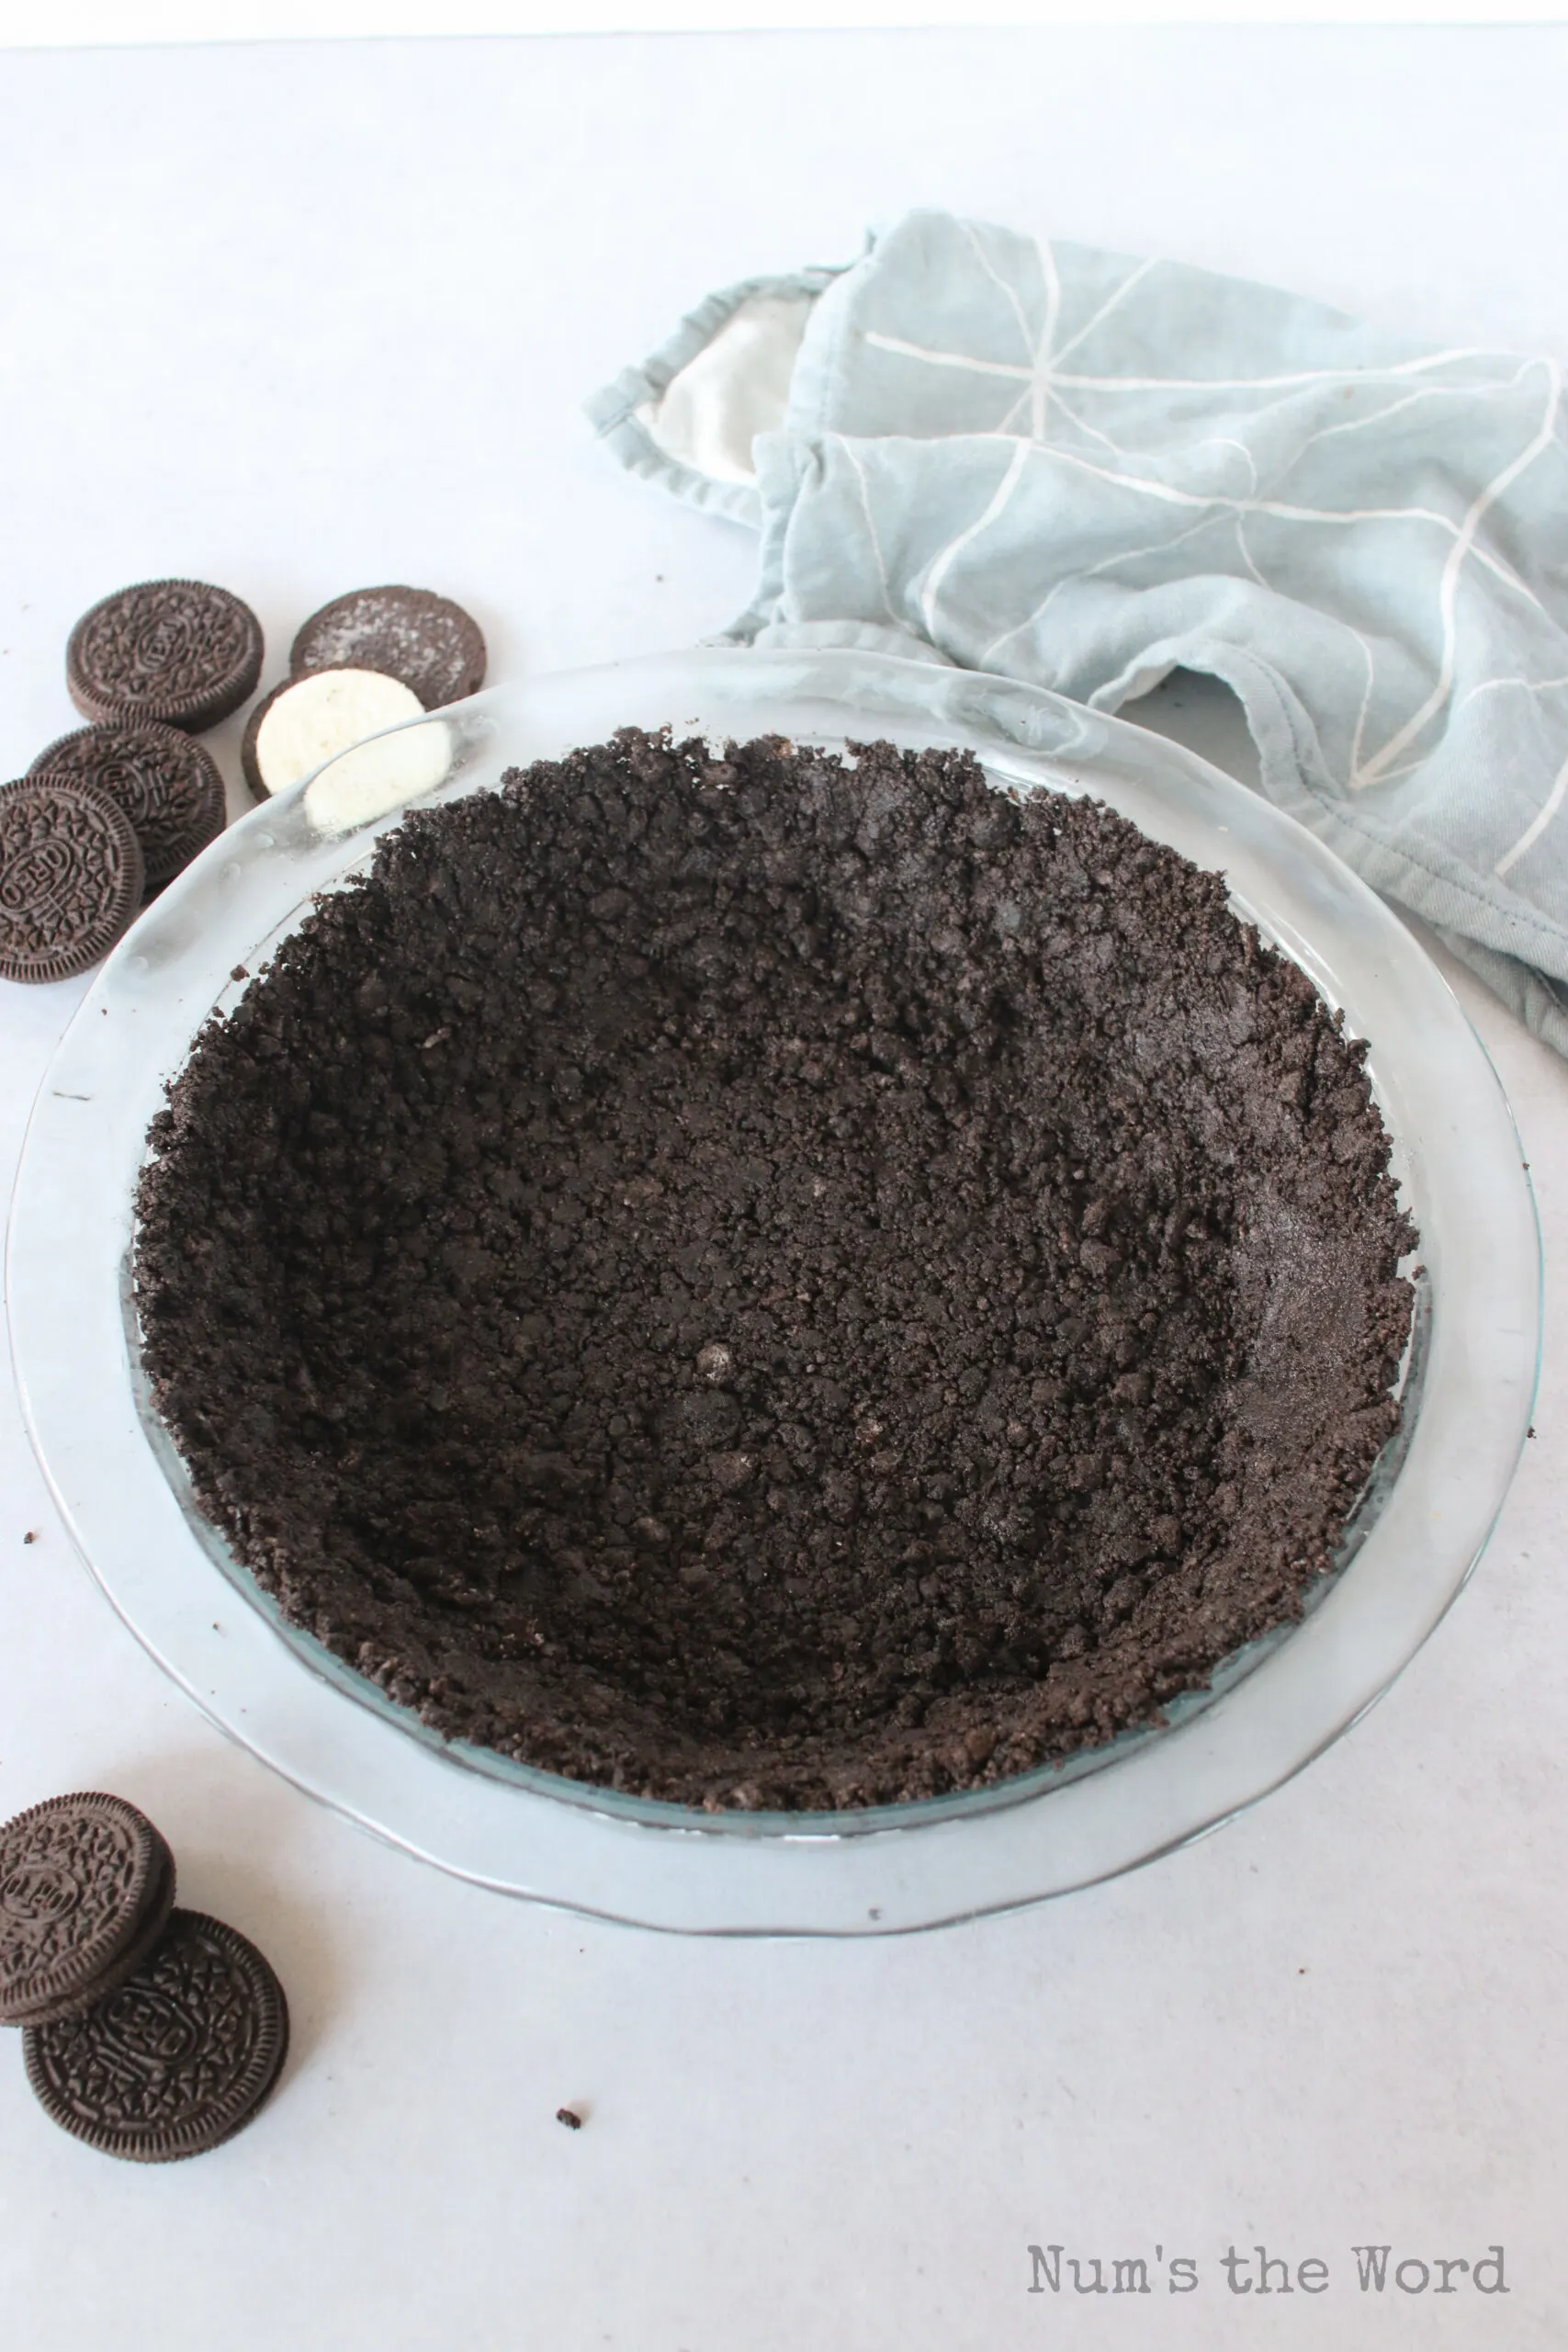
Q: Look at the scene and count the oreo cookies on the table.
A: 6